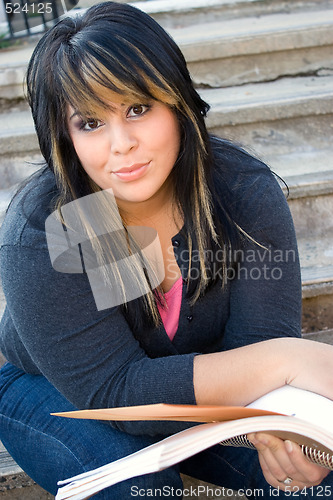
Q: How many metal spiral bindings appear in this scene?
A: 1